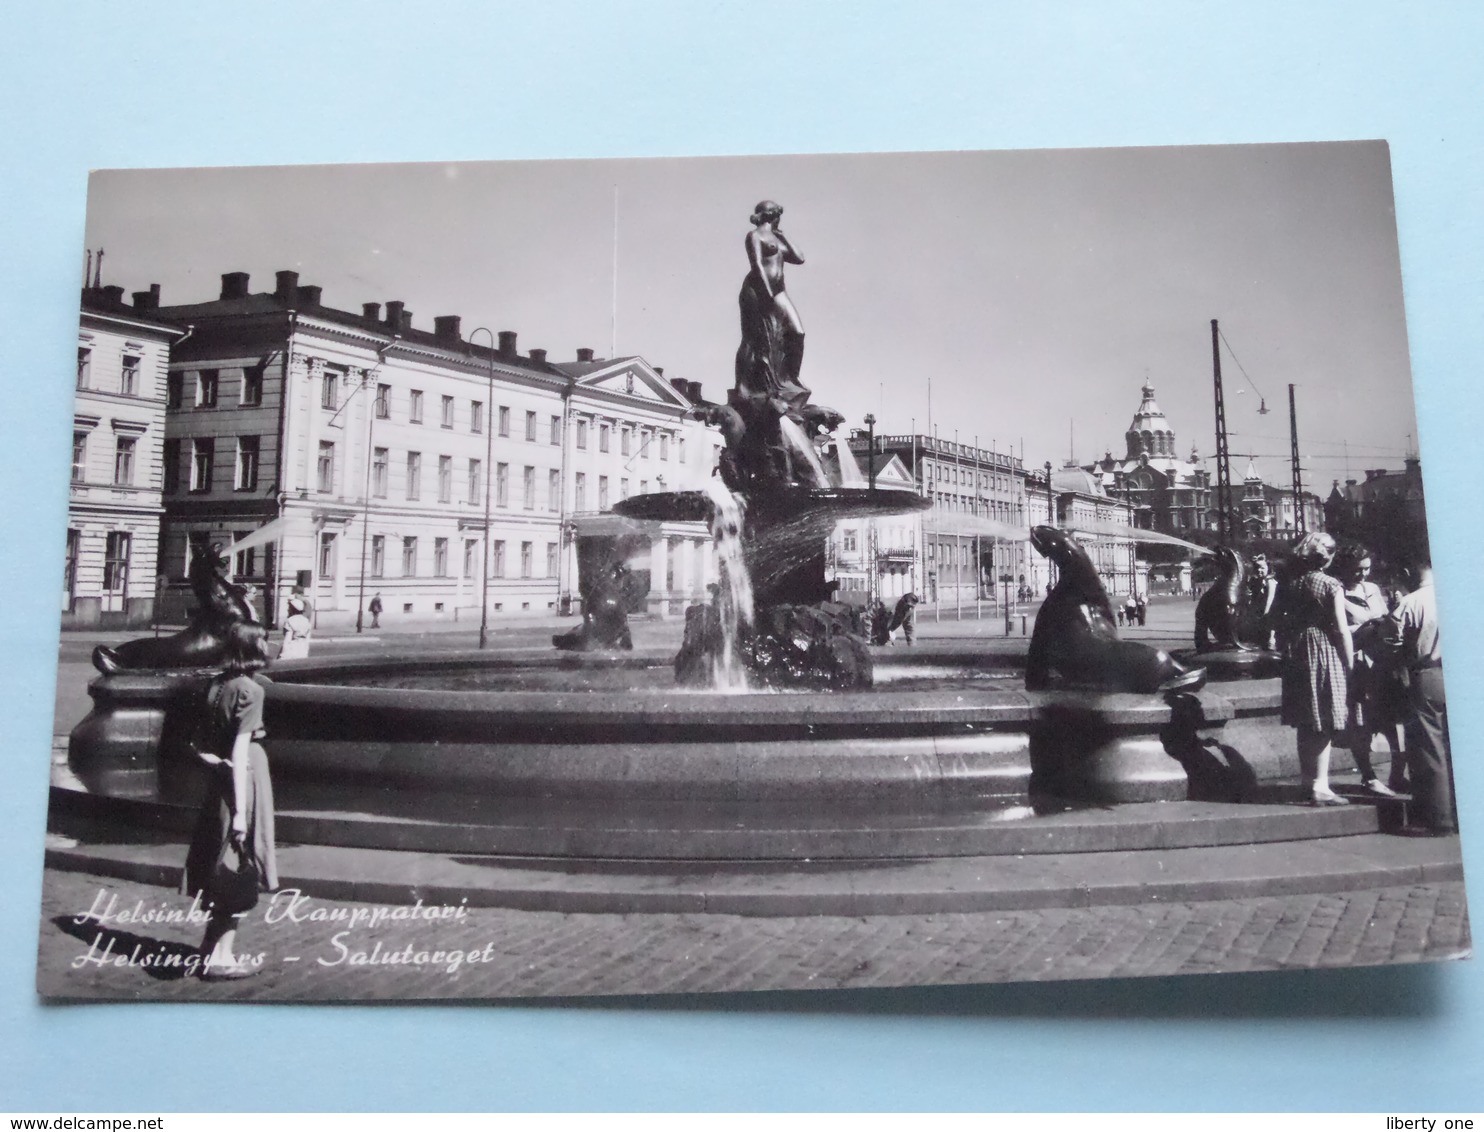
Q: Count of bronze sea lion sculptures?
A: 4